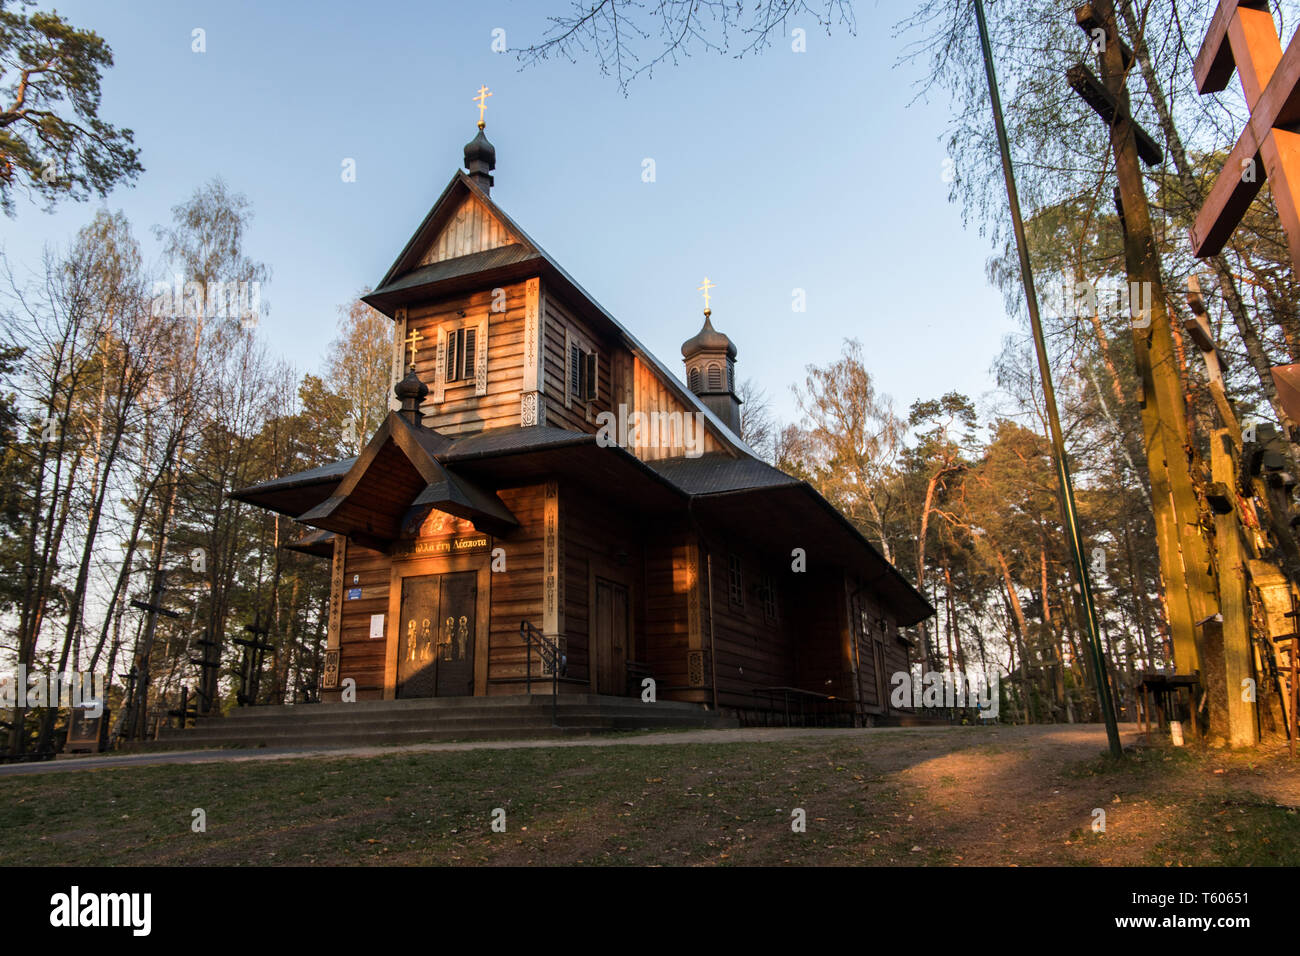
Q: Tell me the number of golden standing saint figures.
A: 4